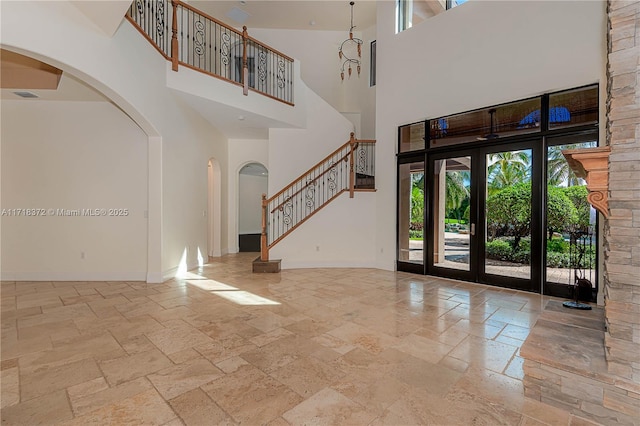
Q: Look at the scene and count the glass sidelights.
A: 2